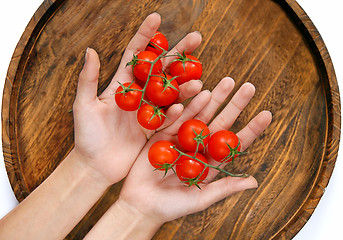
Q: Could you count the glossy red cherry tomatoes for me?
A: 10